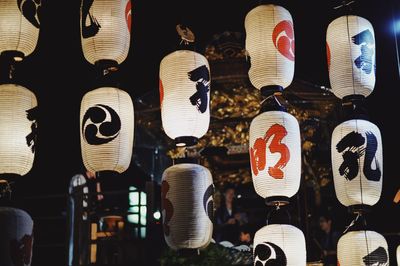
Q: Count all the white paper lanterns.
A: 13